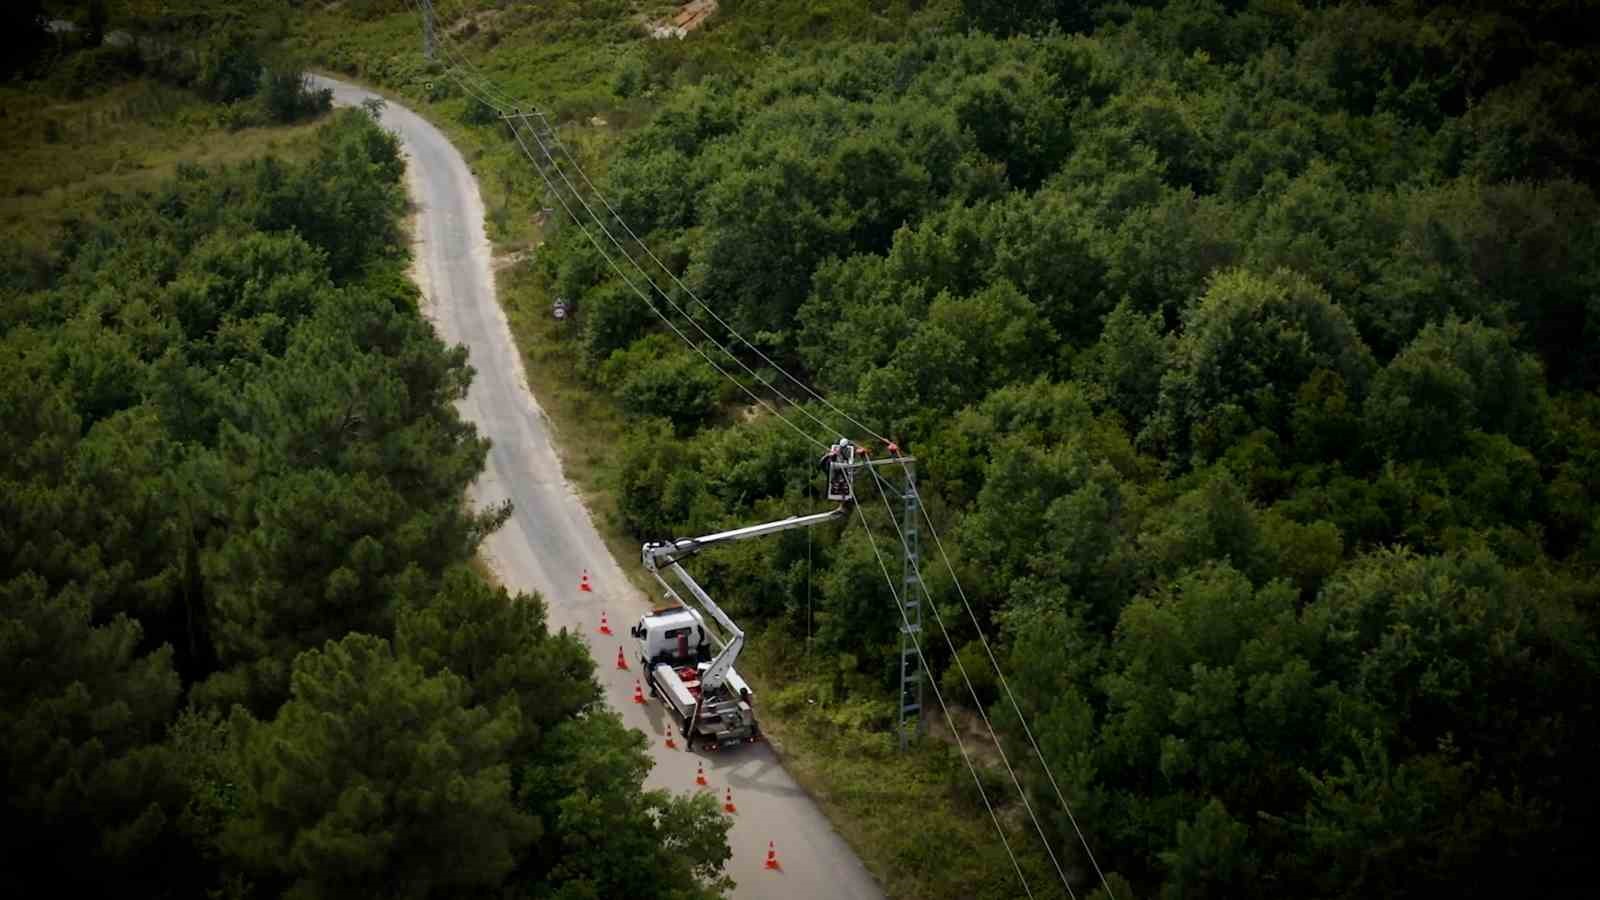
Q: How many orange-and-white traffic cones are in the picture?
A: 8